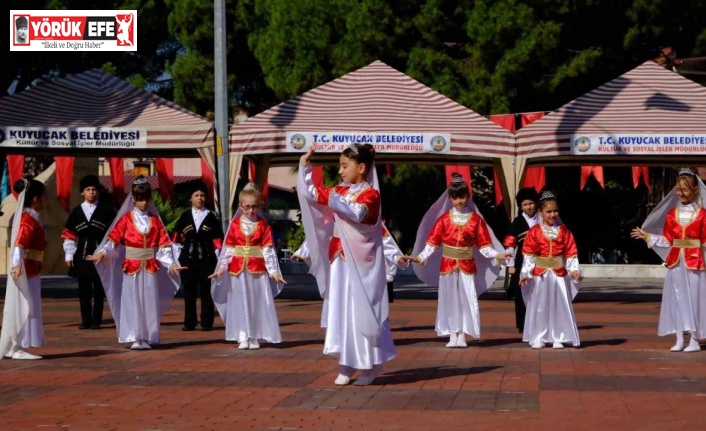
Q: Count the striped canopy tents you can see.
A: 3